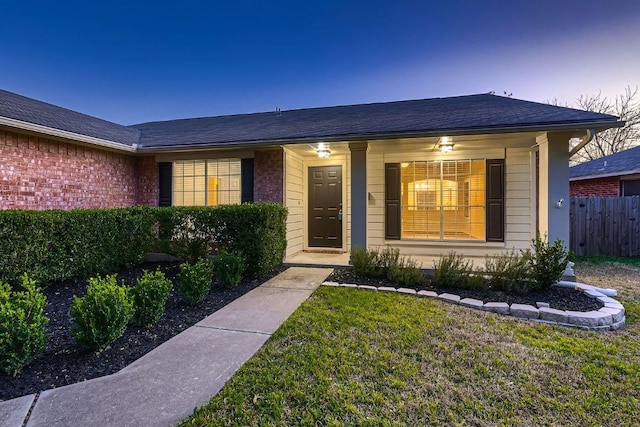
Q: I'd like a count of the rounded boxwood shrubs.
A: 5